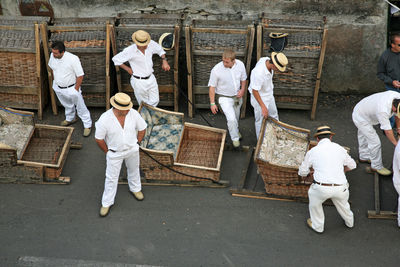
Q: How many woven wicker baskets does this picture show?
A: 8